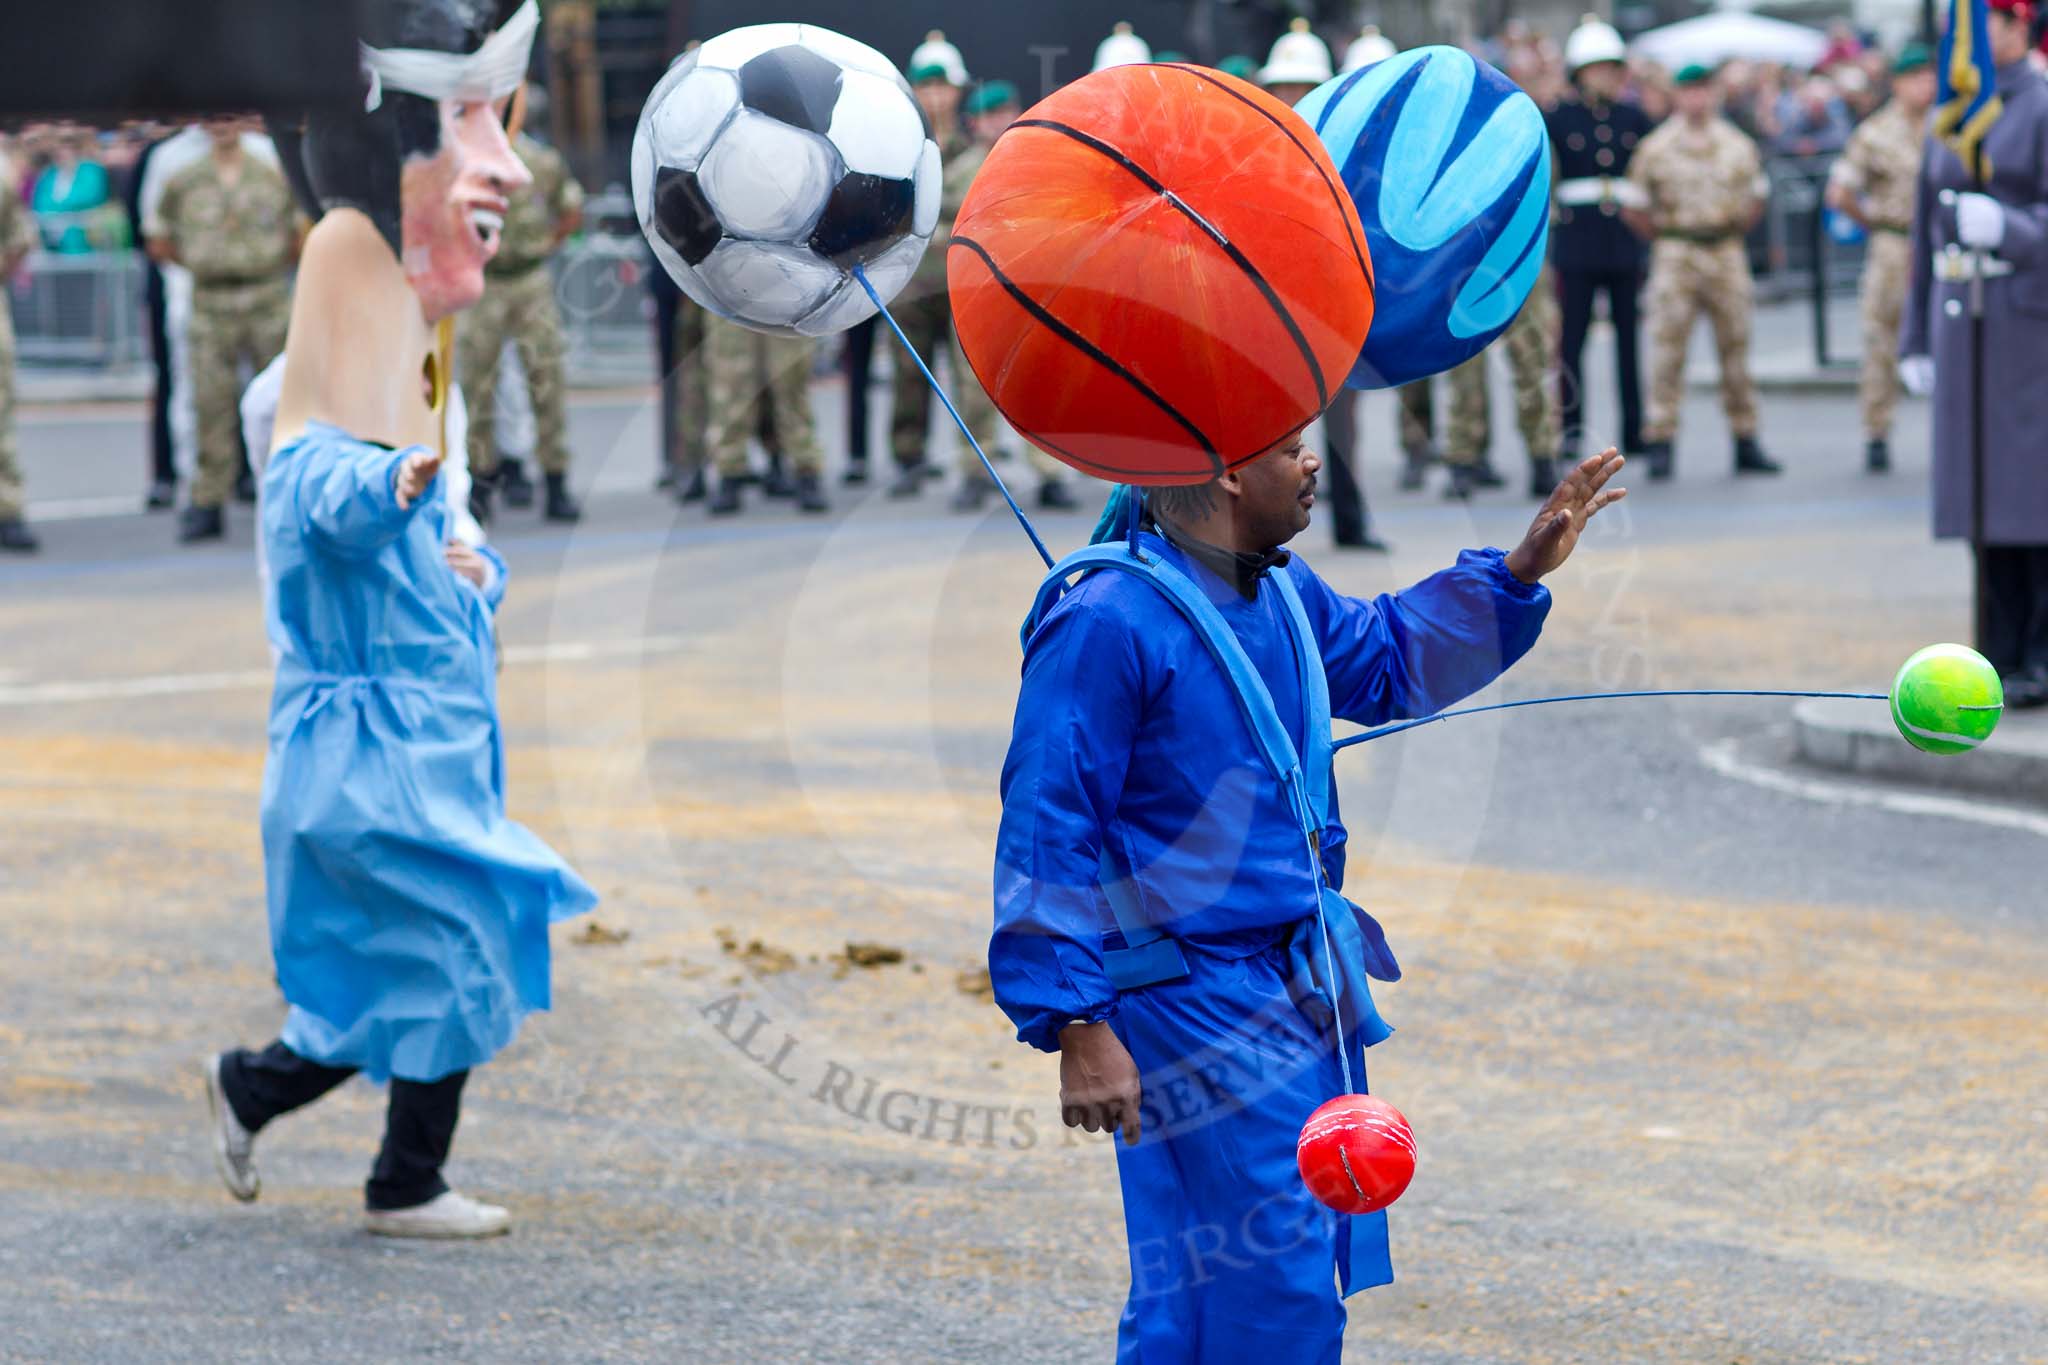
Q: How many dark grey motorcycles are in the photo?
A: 0